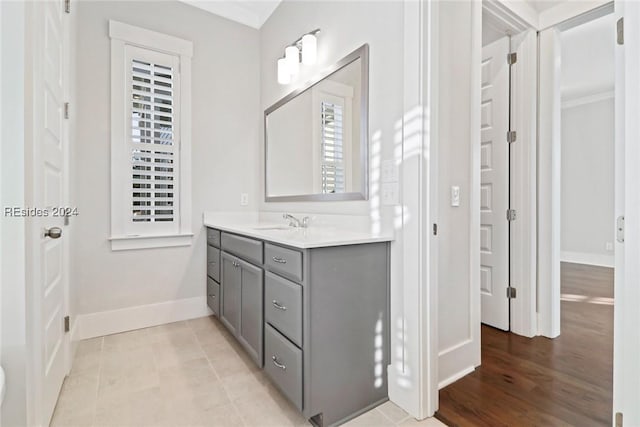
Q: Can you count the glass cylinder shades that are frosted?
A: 3